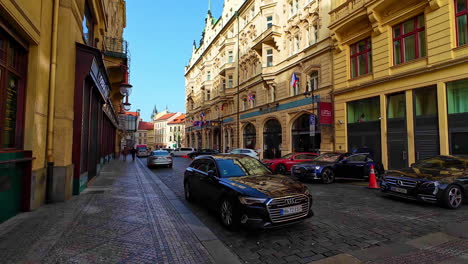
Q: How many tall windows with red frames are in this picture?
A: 3